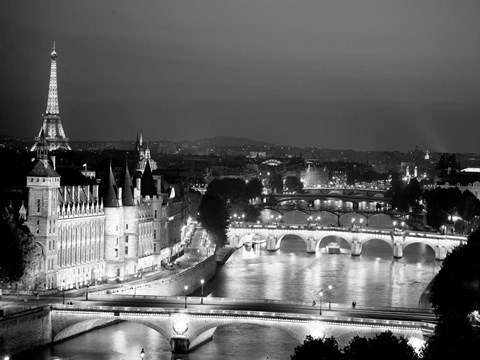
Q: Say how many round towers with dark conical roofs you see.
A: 3